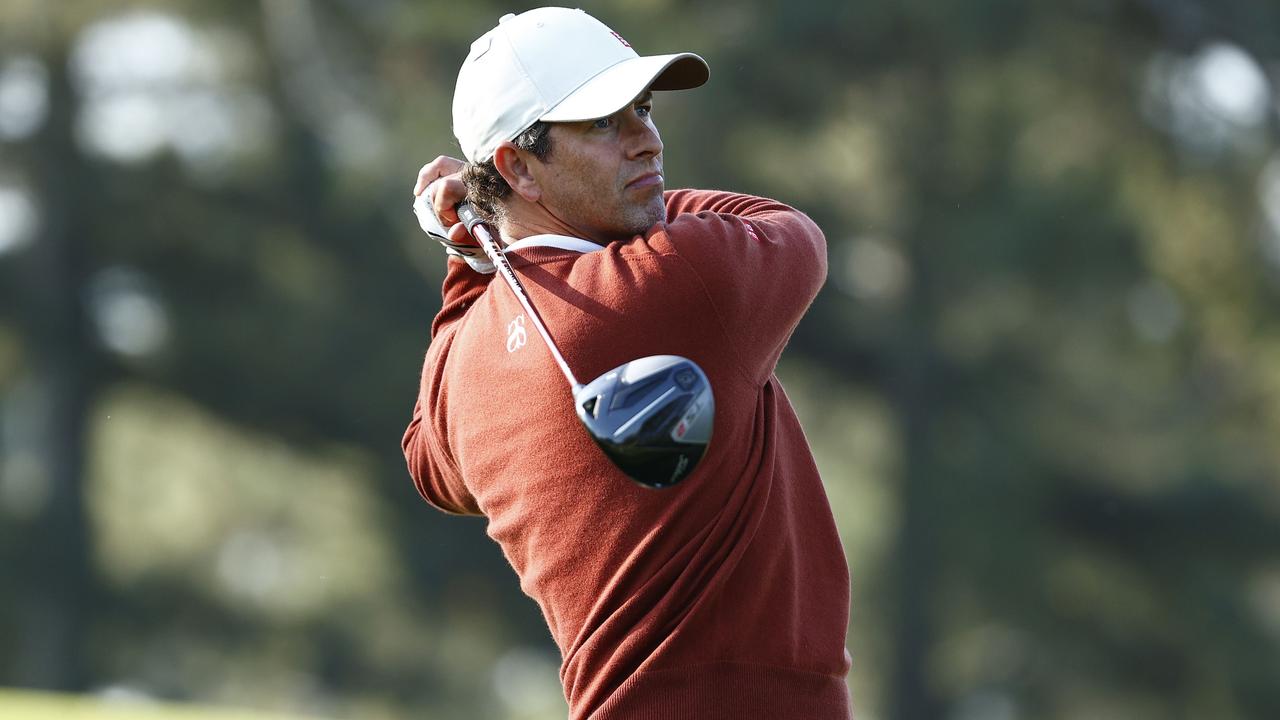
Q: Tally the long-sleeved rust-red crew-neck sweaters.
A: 1